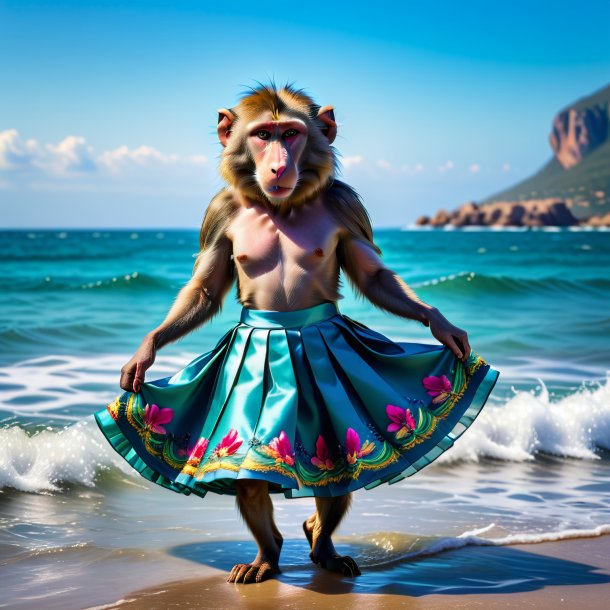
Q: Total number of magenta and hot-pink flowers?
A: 8